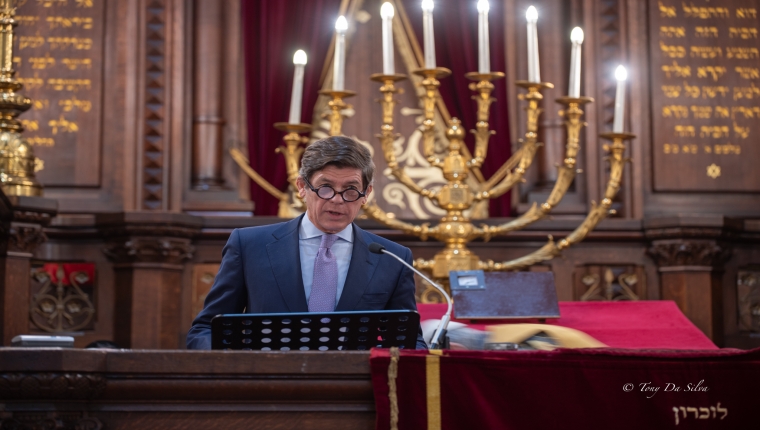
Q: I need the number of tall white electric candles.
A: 8